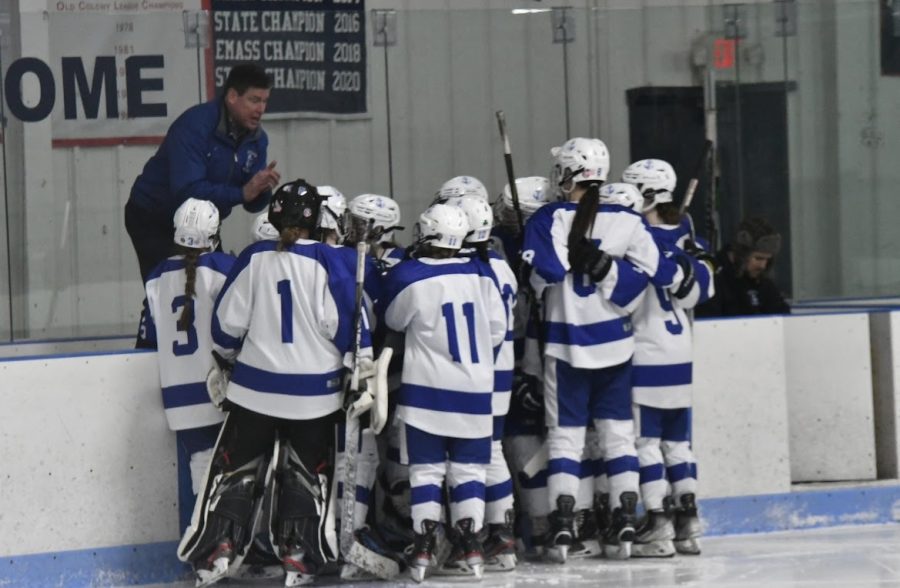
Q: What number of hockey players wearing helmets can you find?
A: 12